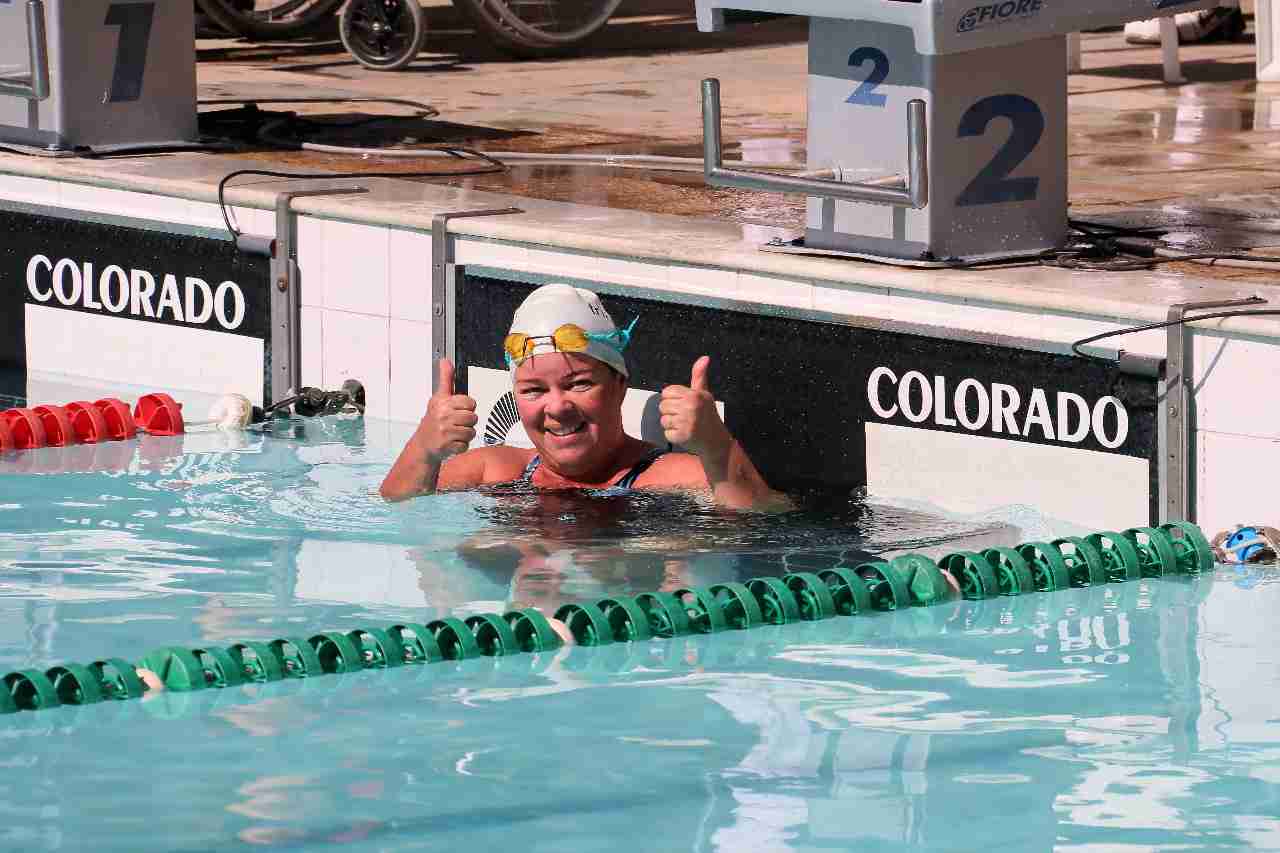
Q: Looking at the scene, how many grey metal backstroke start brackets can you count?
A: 2